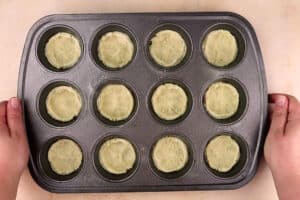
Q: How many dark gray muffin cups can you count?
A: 12